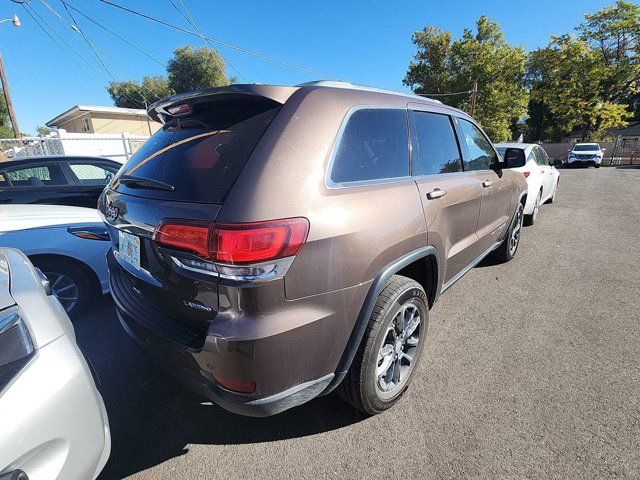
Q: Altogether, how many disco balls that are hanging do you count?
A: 0